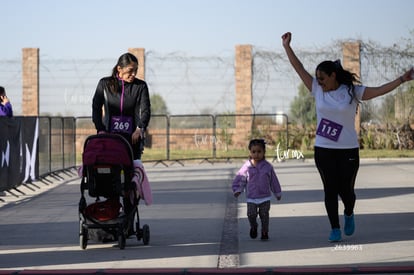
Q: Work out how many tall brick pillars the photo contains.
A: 4